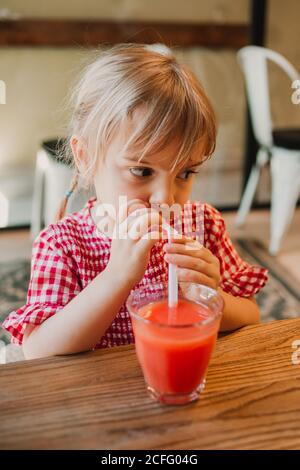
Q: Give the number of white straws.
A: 1